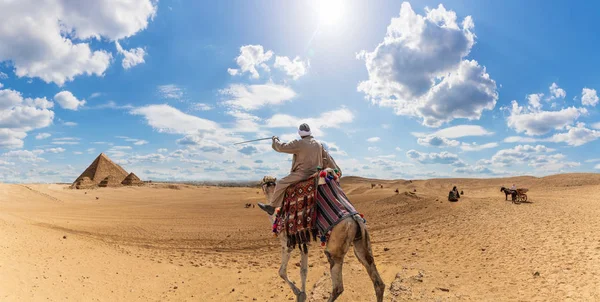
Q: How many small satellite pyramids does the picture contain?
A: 3